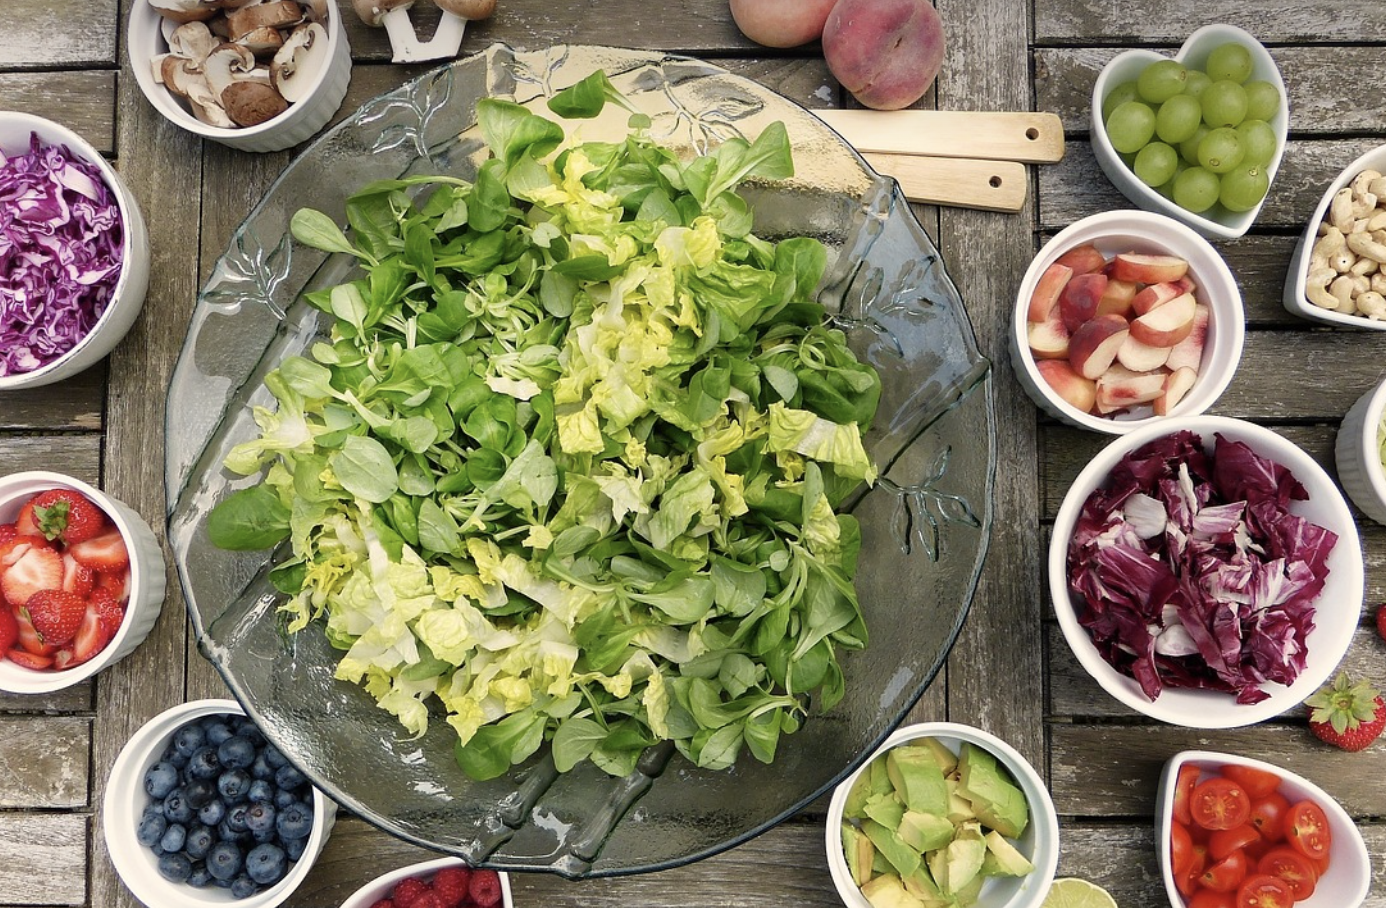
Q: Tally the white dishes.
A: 12